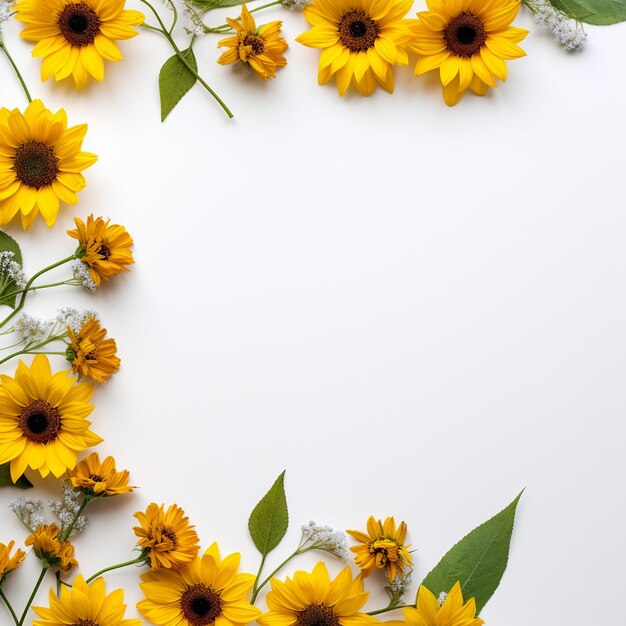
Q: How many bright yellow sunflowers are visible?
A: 9